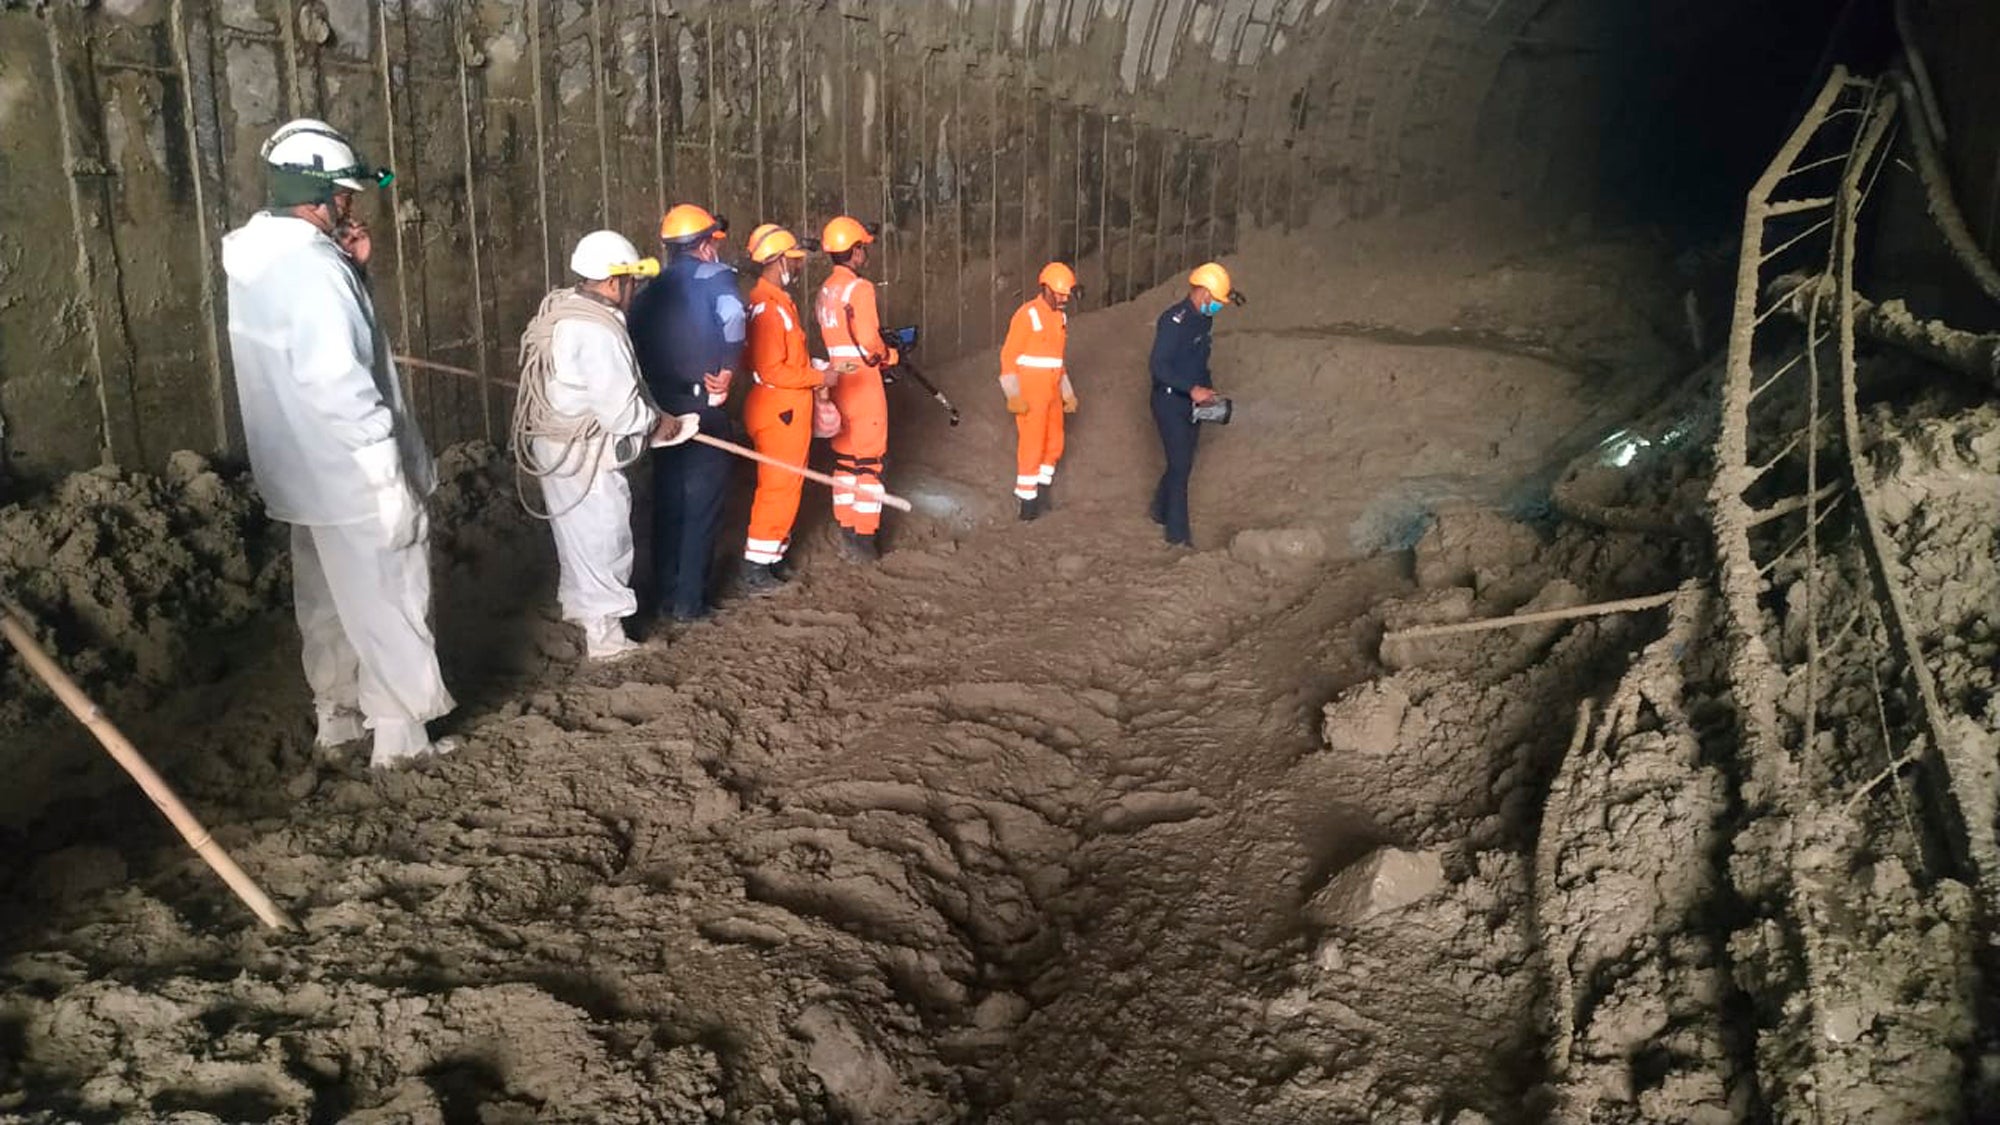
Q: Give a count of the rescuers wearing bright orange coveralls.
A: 3